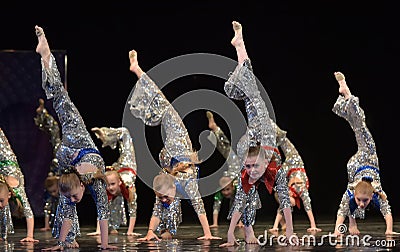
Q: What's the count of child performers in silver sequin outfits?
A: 9